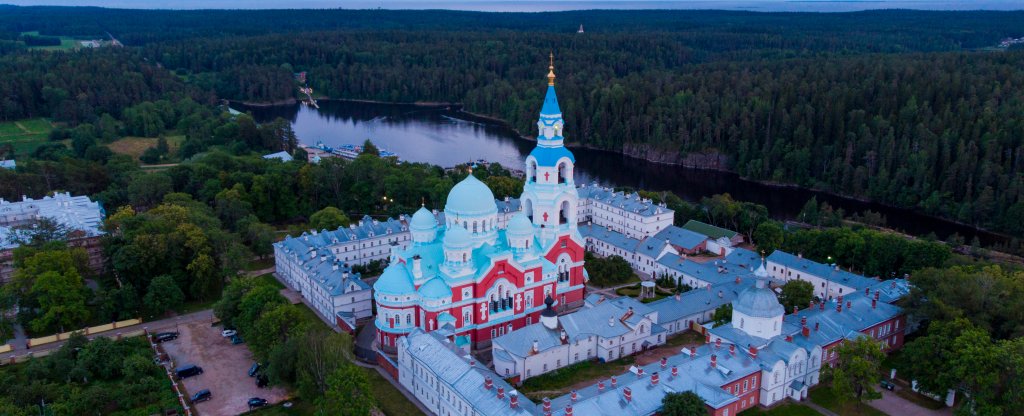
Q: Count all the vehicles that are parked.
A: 8